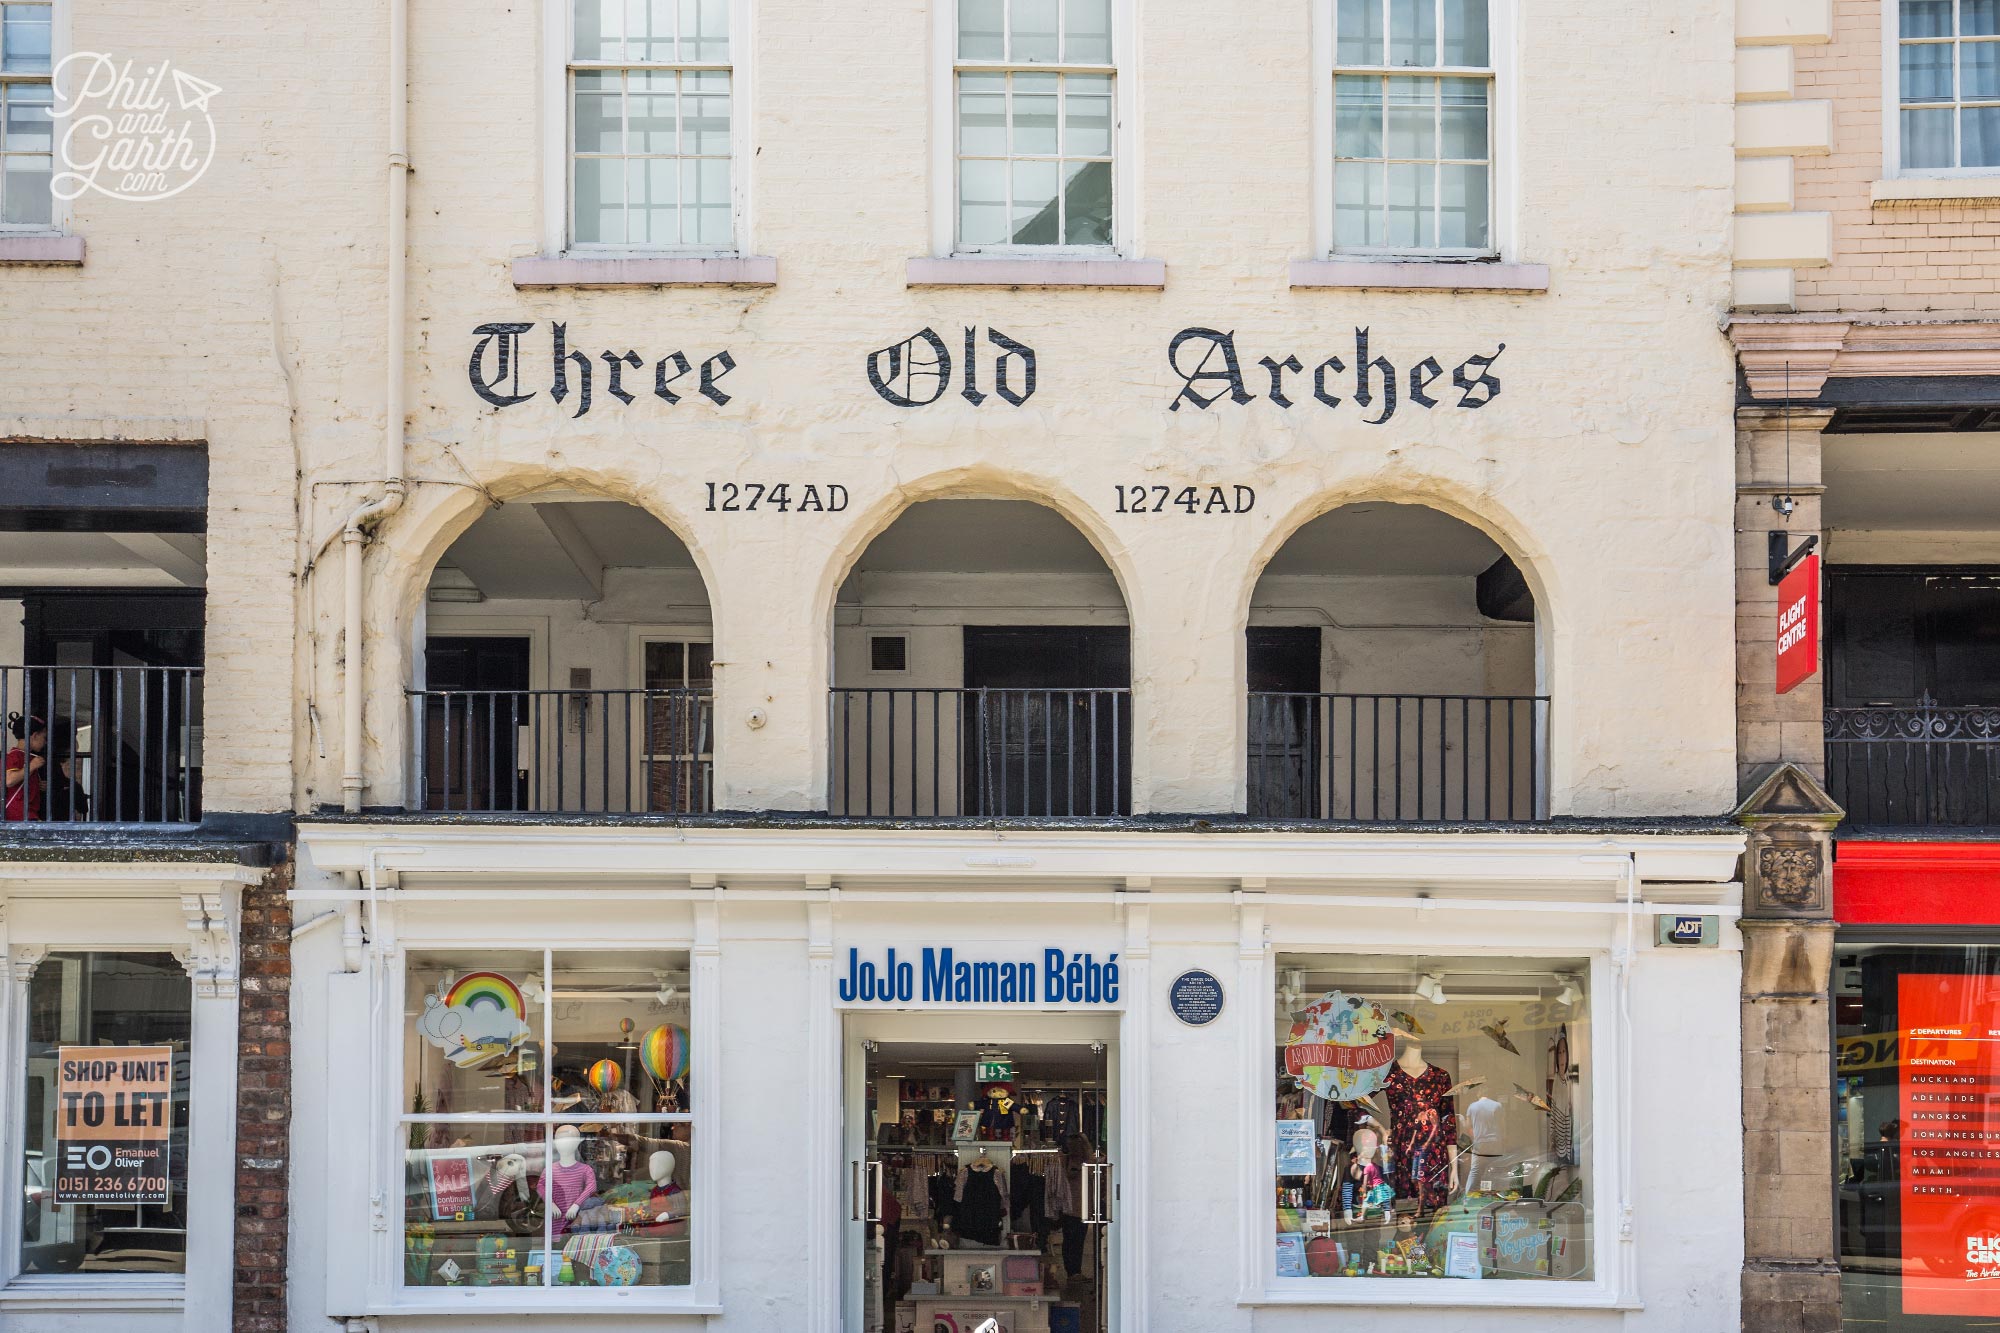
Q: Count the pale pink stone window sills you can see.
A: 4